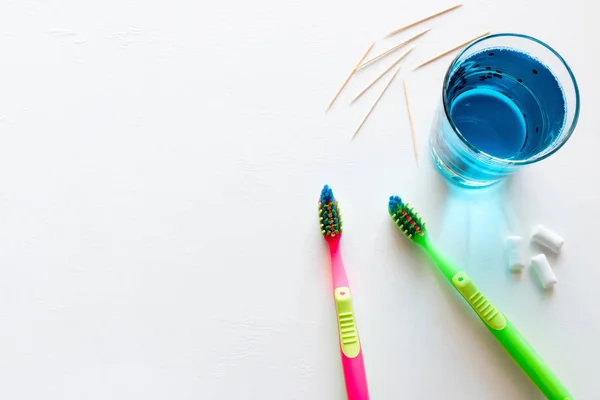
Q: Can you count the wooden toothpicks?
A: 7